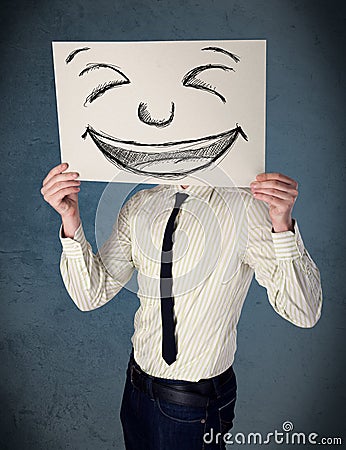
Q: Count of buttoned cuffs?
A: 2